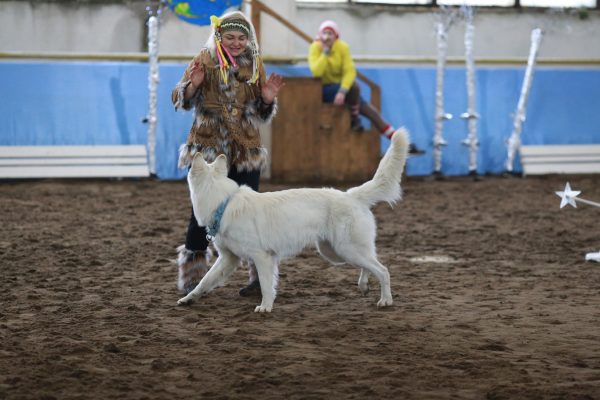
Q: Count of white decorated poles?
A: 4